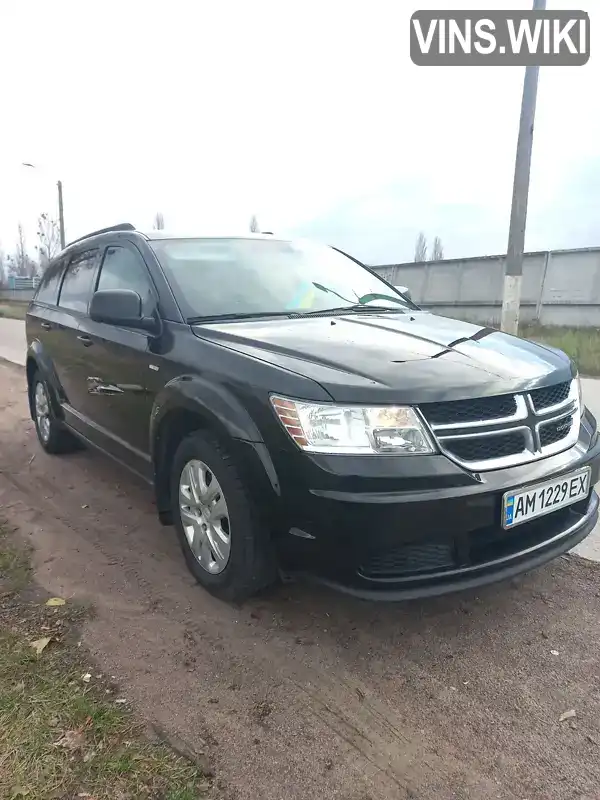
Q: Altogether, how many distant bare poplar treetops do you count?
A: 4